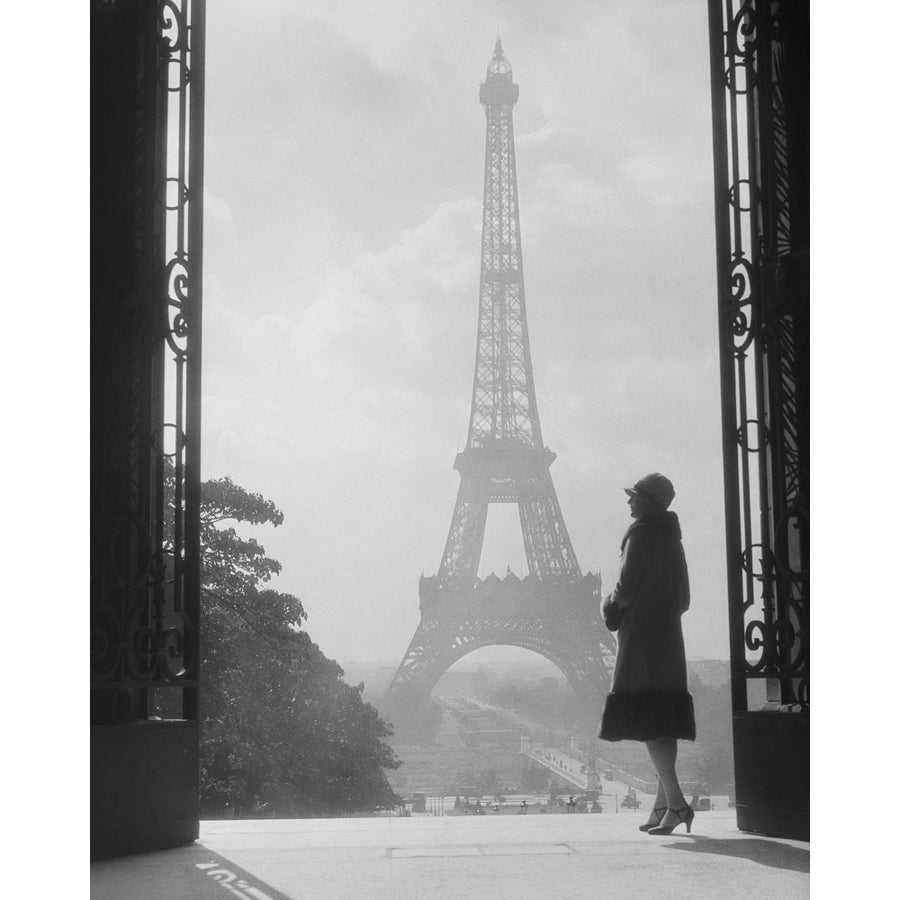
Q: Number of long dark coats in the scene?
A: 1